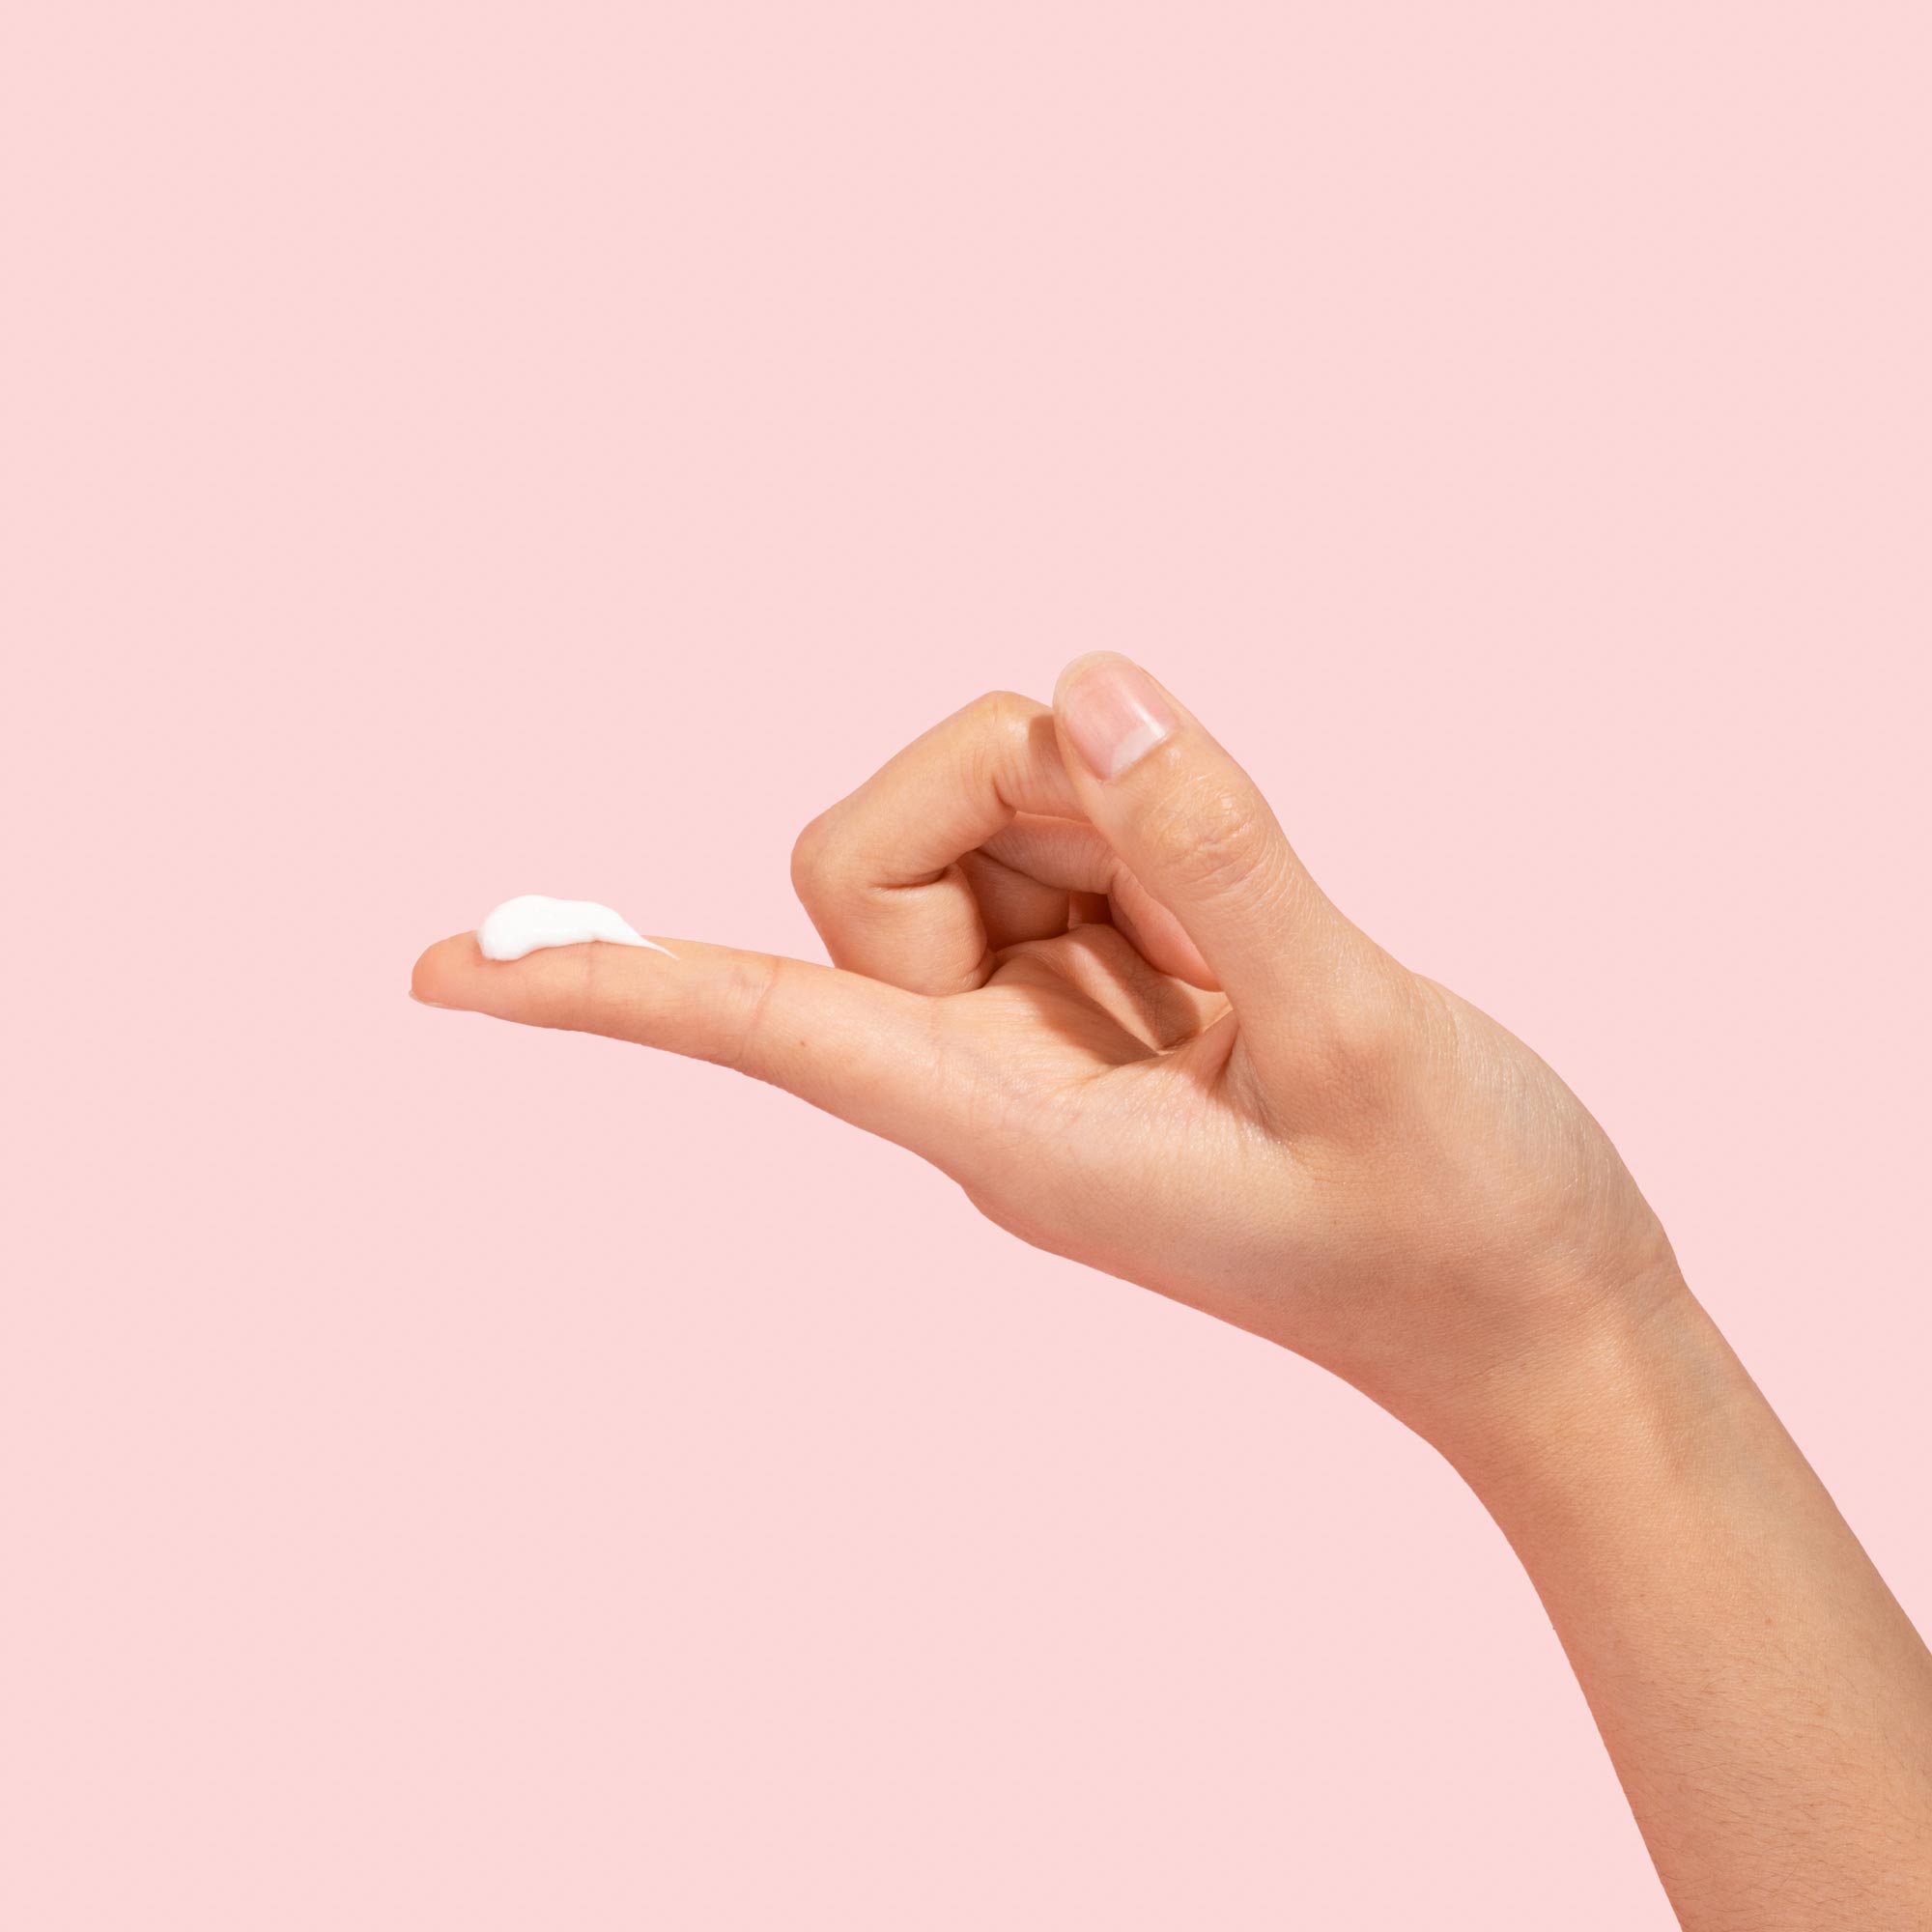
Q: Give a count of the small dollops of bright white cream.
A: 1